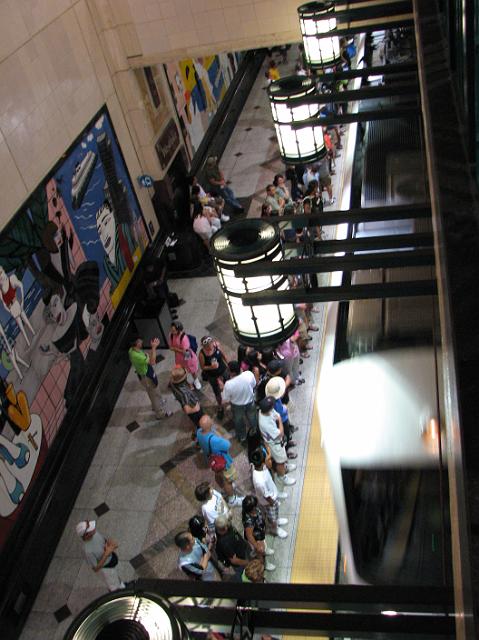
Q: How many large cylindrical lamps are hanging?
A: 4